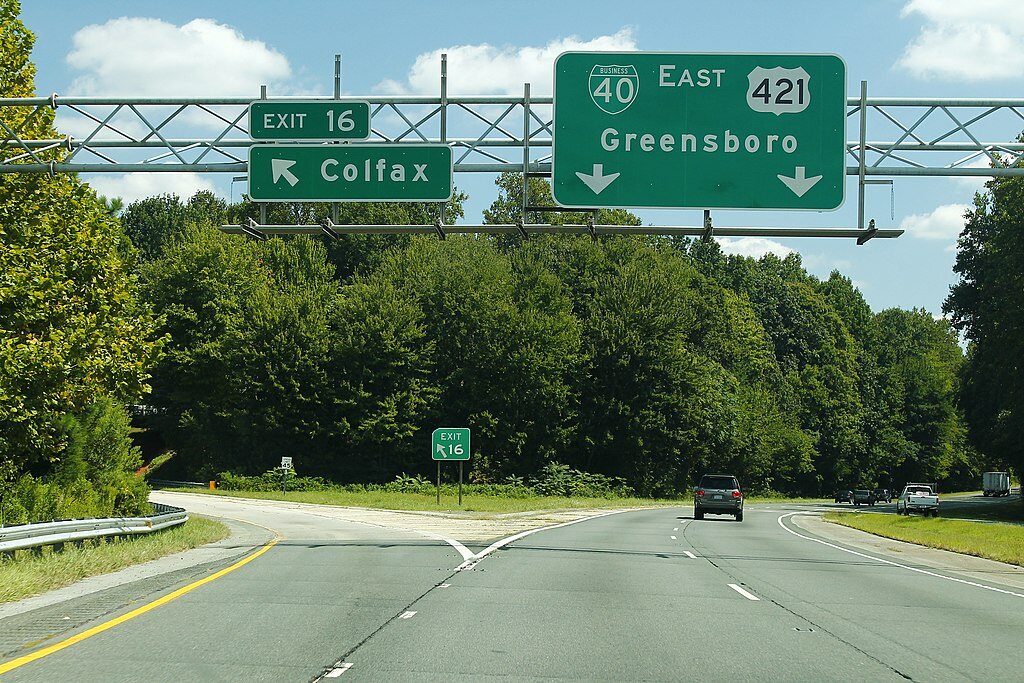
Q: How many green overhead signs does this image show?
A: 3